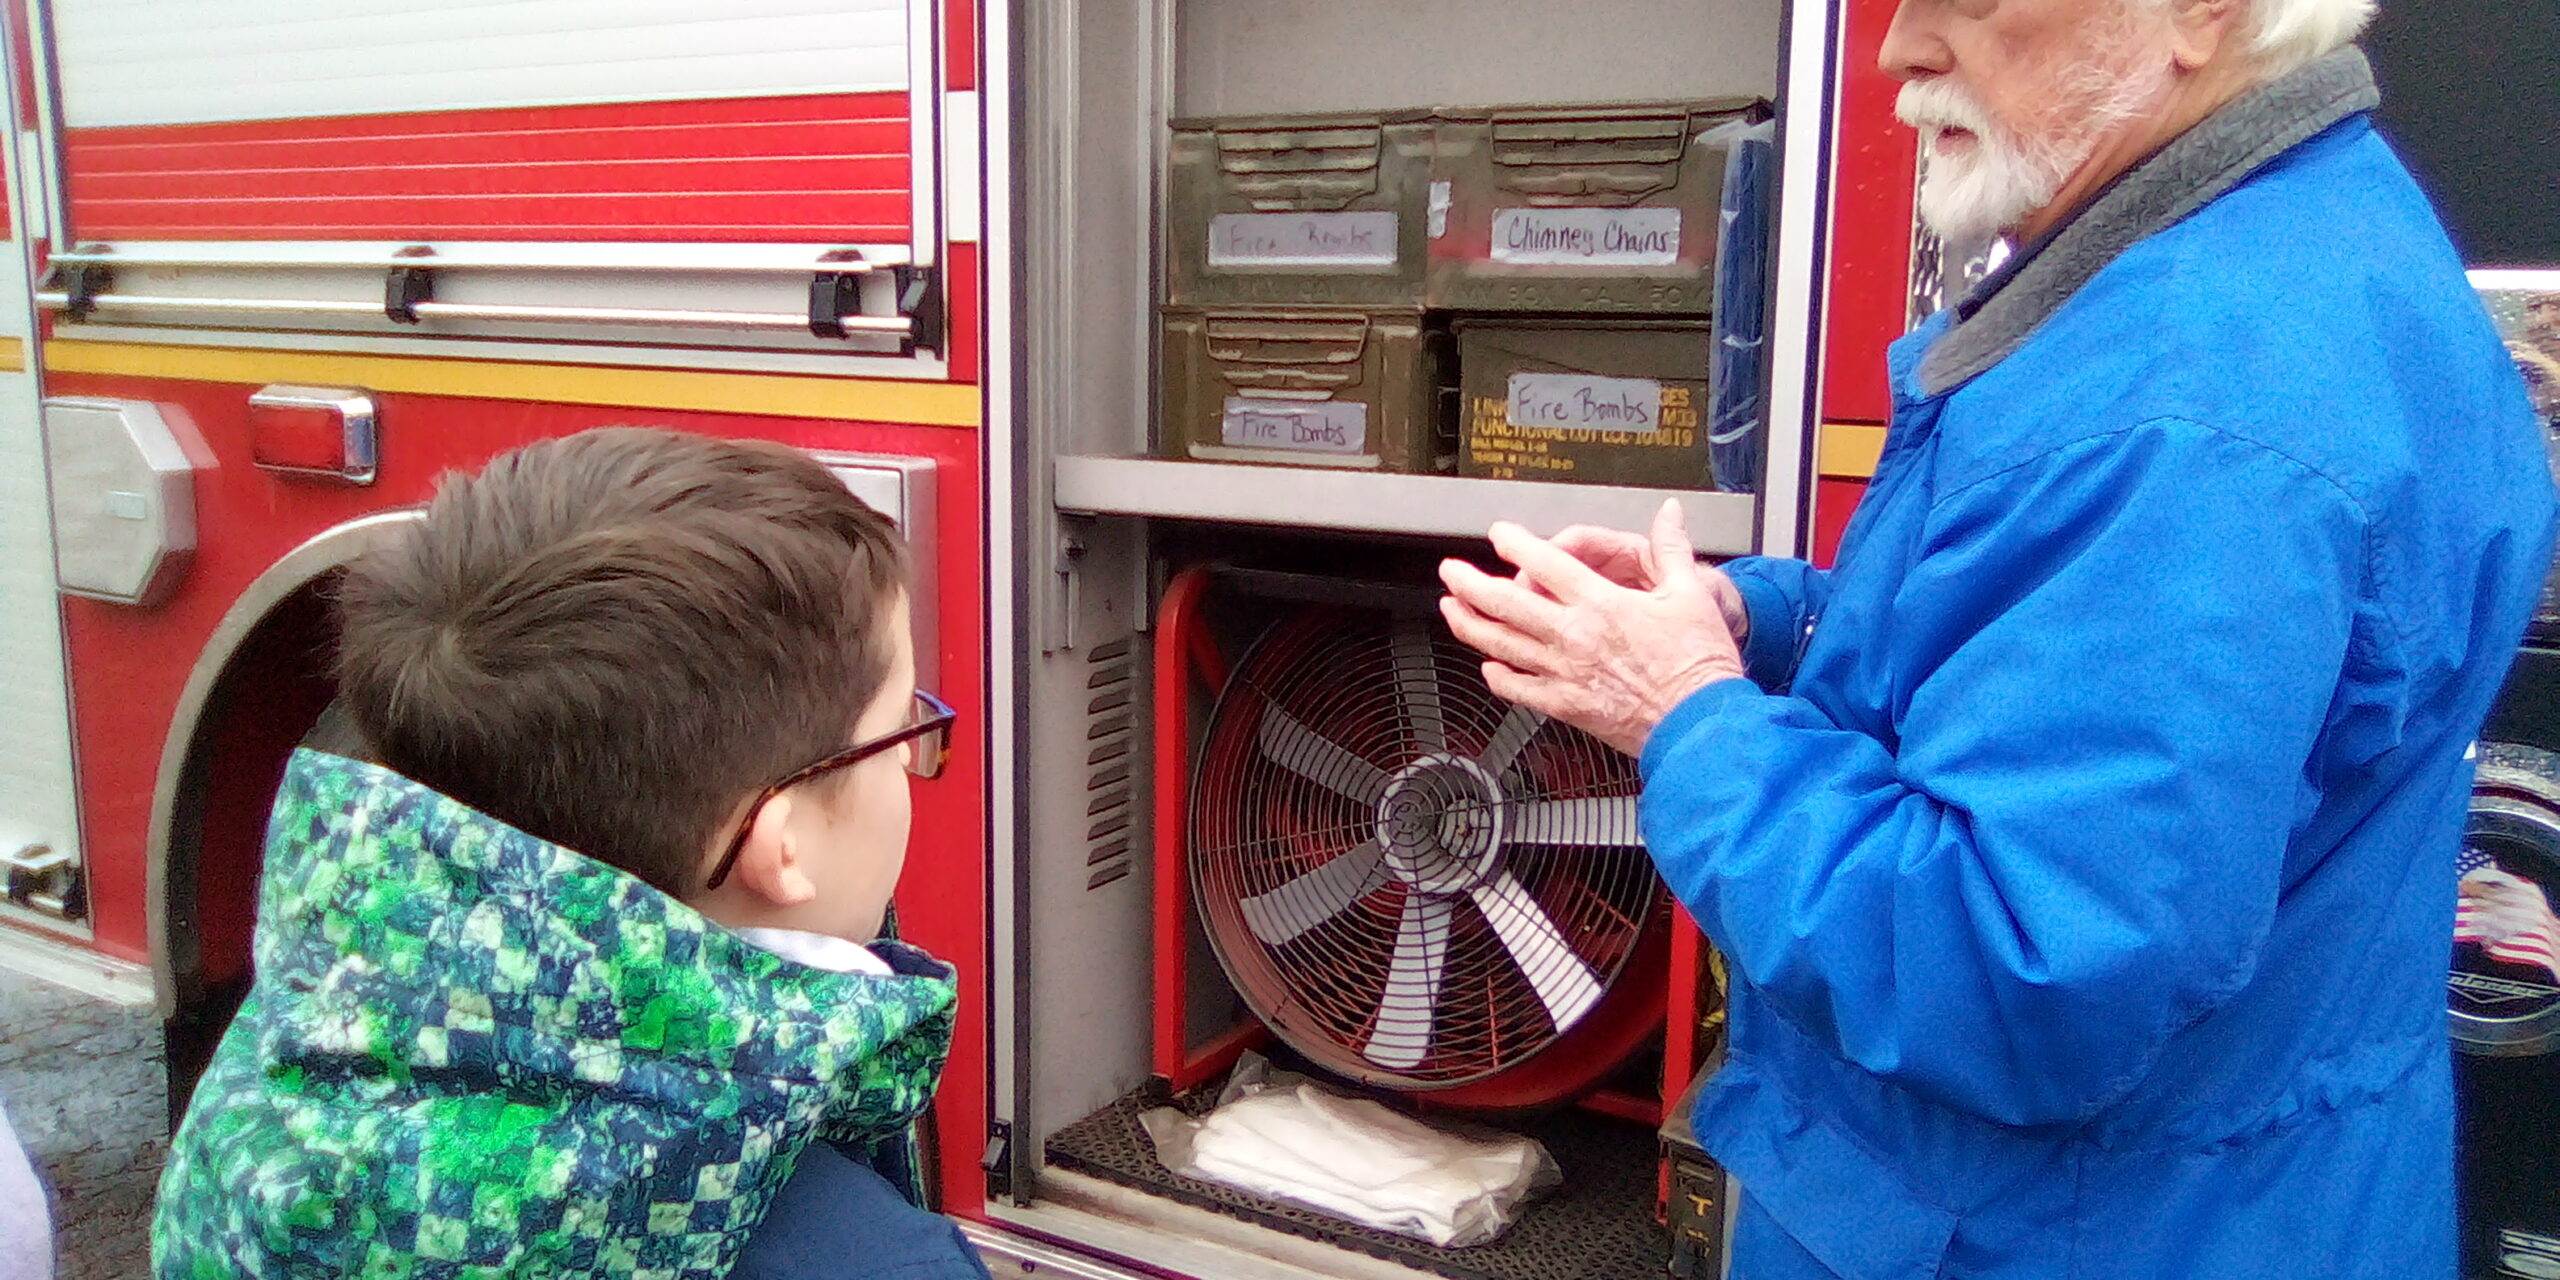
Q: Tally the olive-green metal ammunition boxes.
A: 4